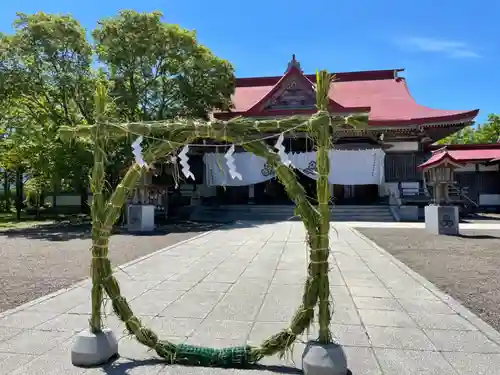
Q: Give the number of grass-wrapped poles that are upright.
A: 2